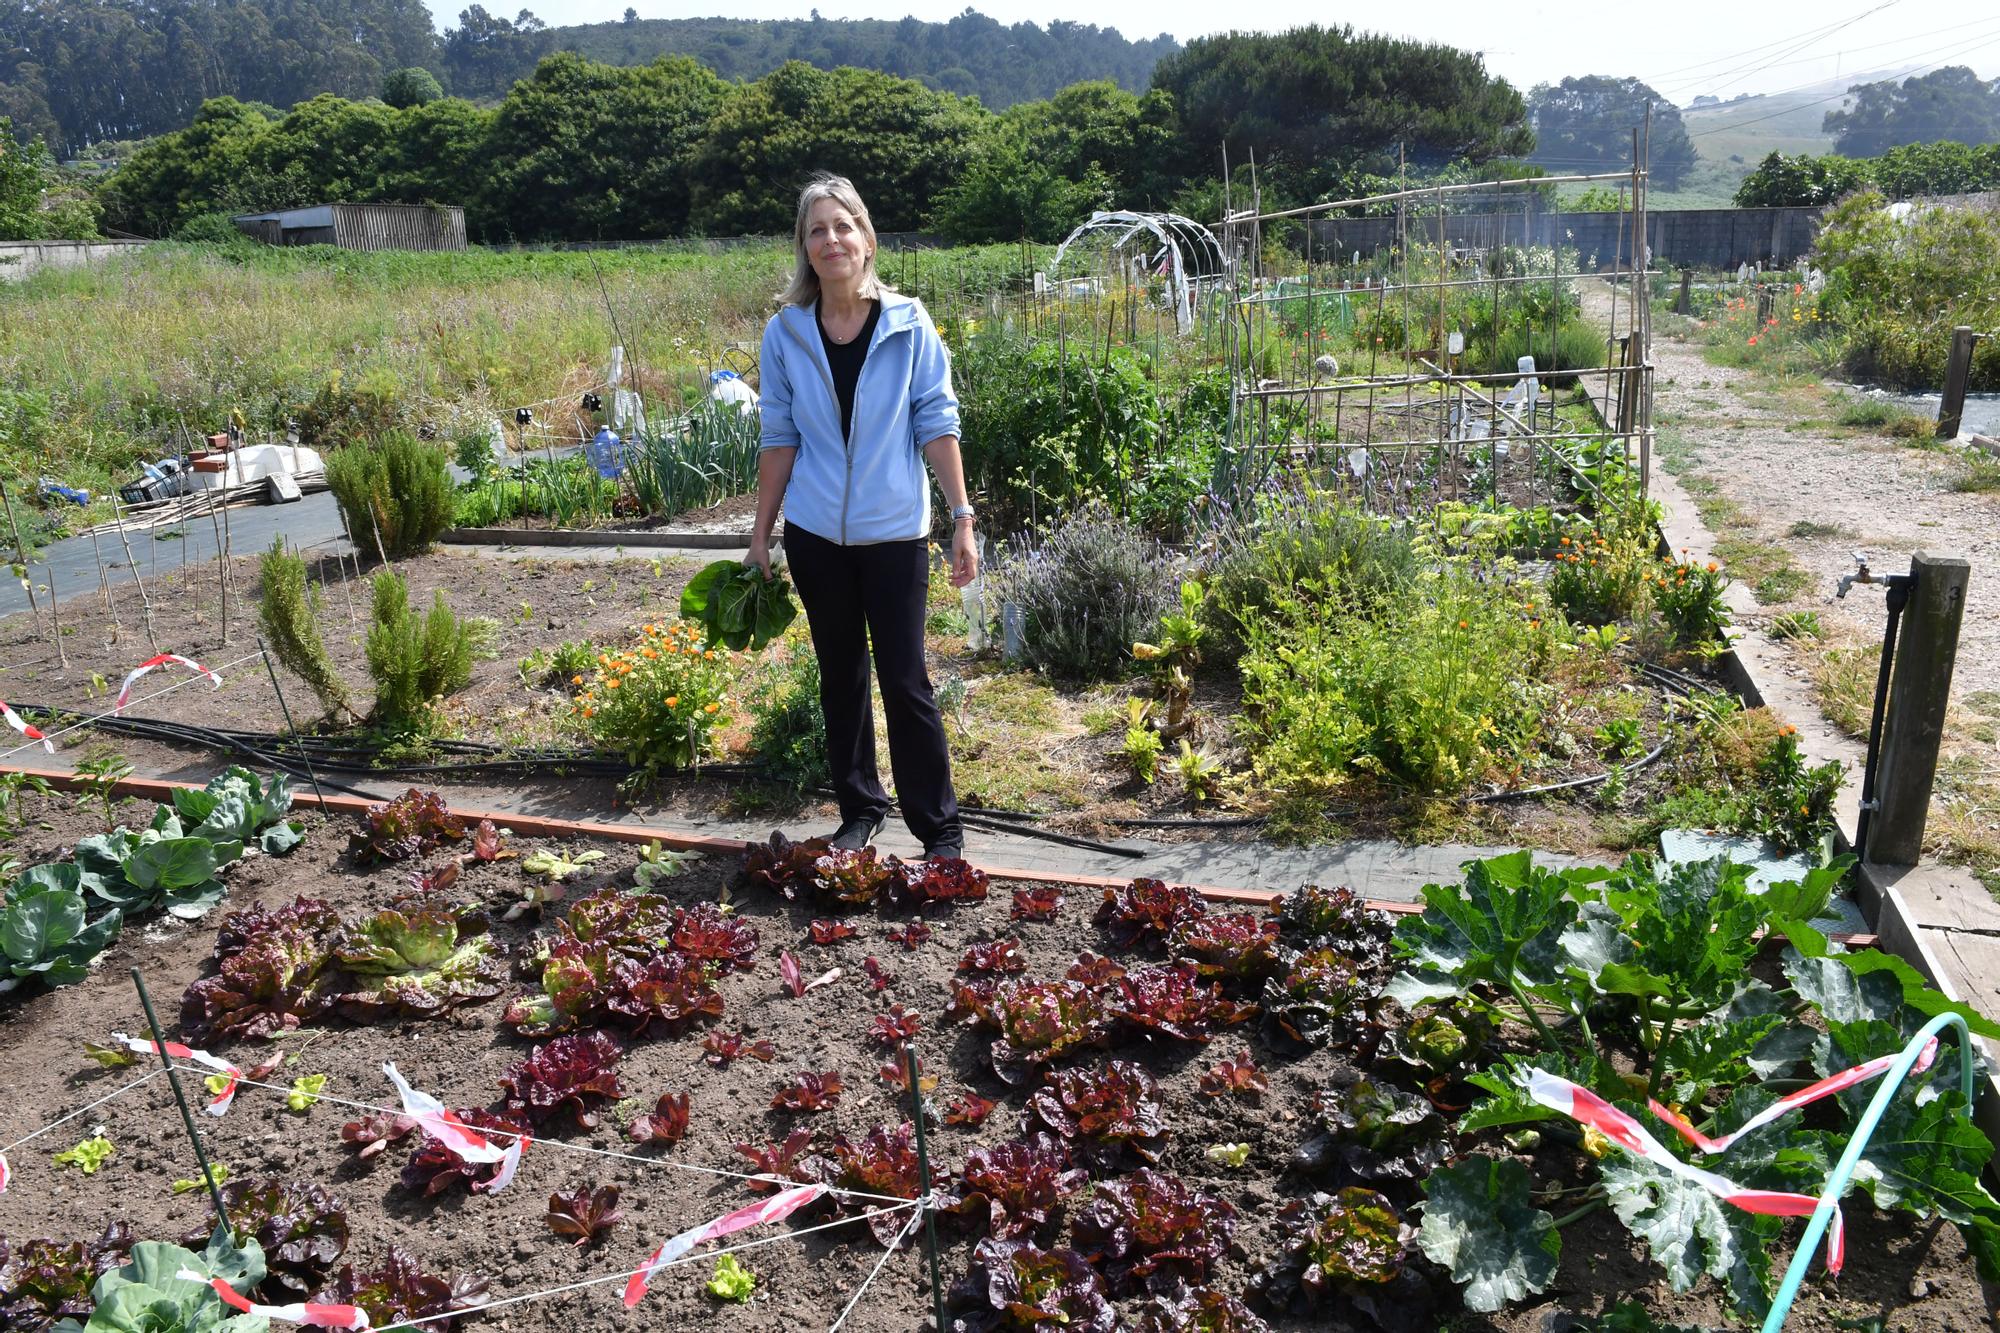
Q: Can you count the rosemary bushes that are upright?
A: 2